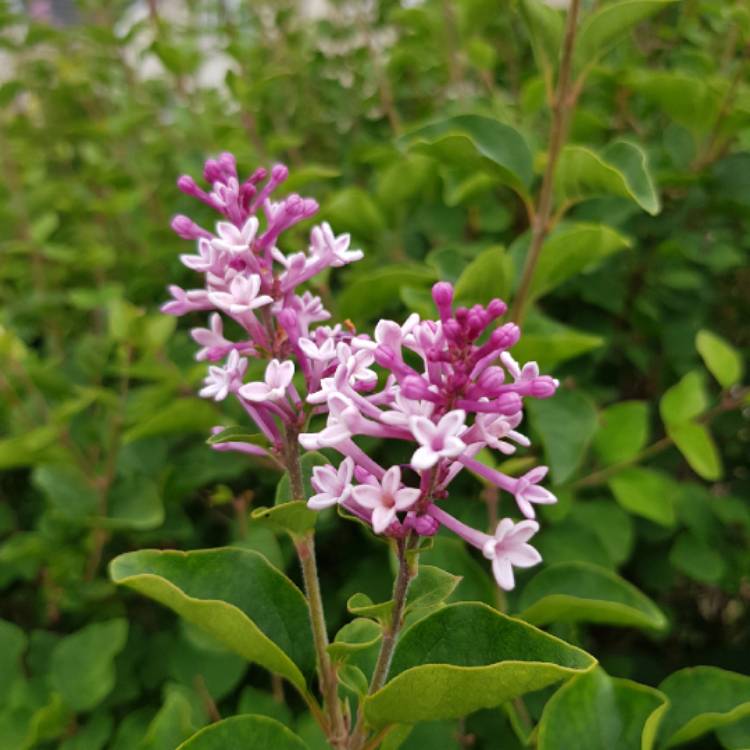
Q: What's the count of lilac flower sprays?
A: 2